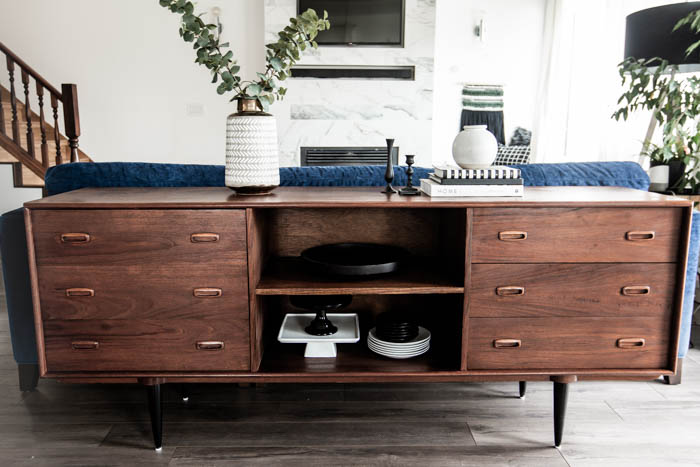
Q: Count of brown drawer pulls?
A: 12